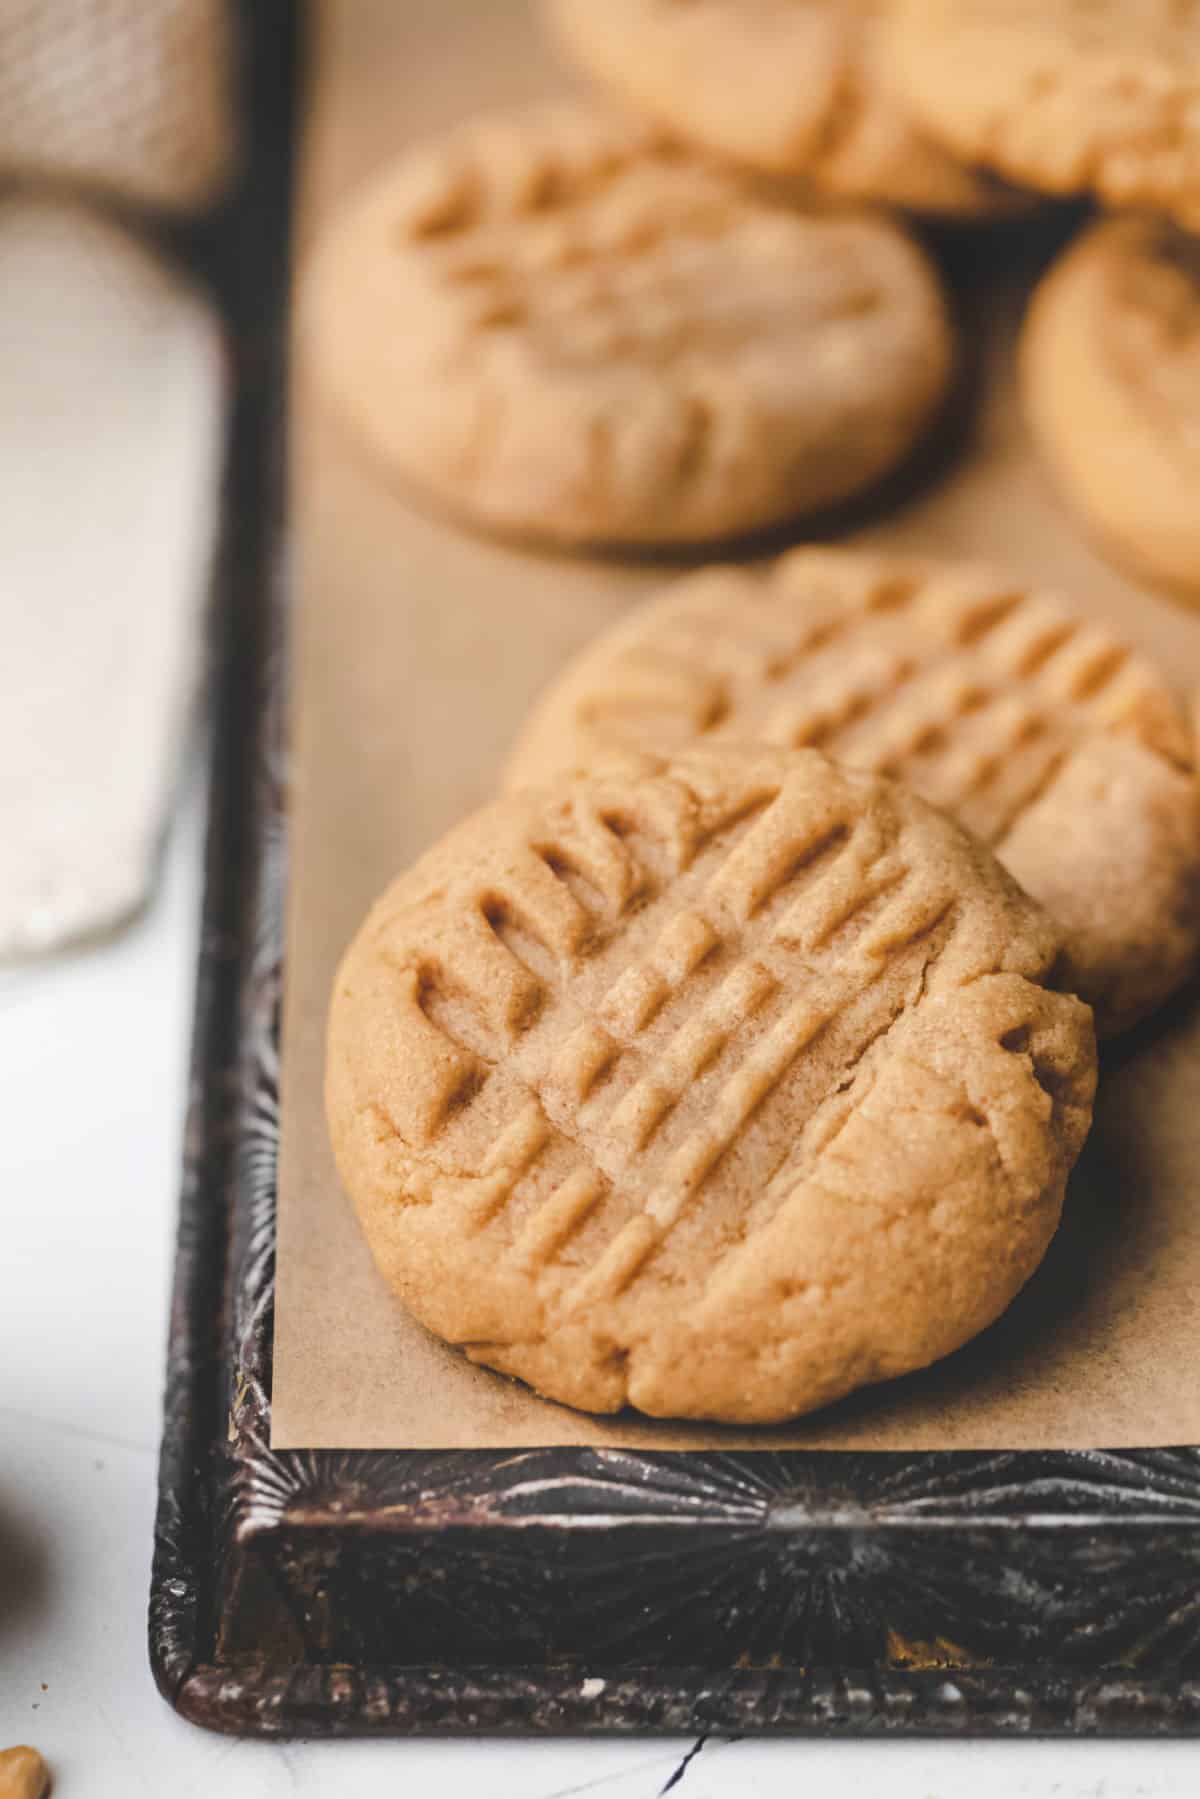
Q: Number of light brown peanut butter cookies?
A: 6